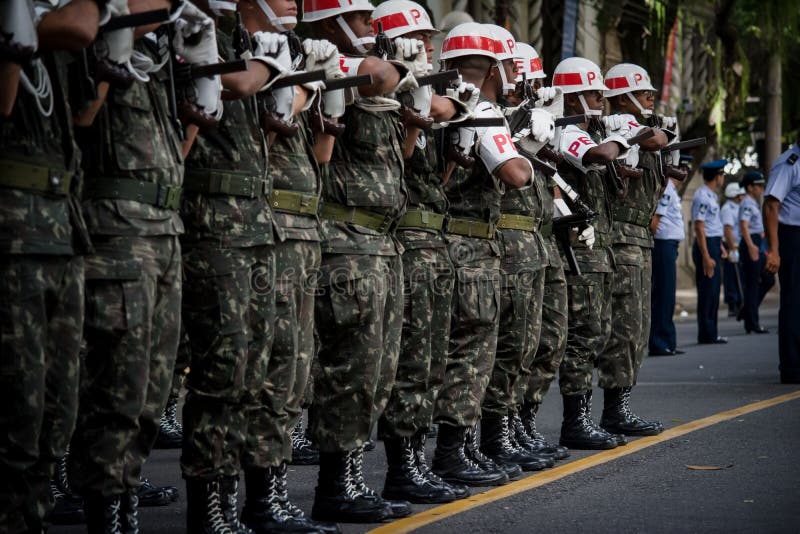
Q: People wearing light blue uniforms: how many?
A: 5